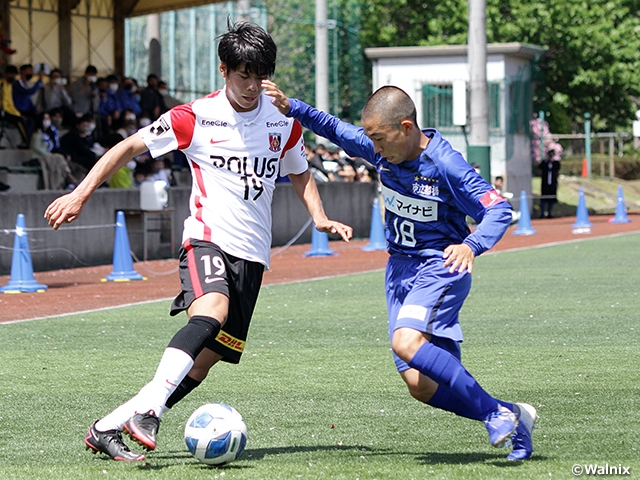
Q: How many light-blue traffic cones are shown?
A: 7